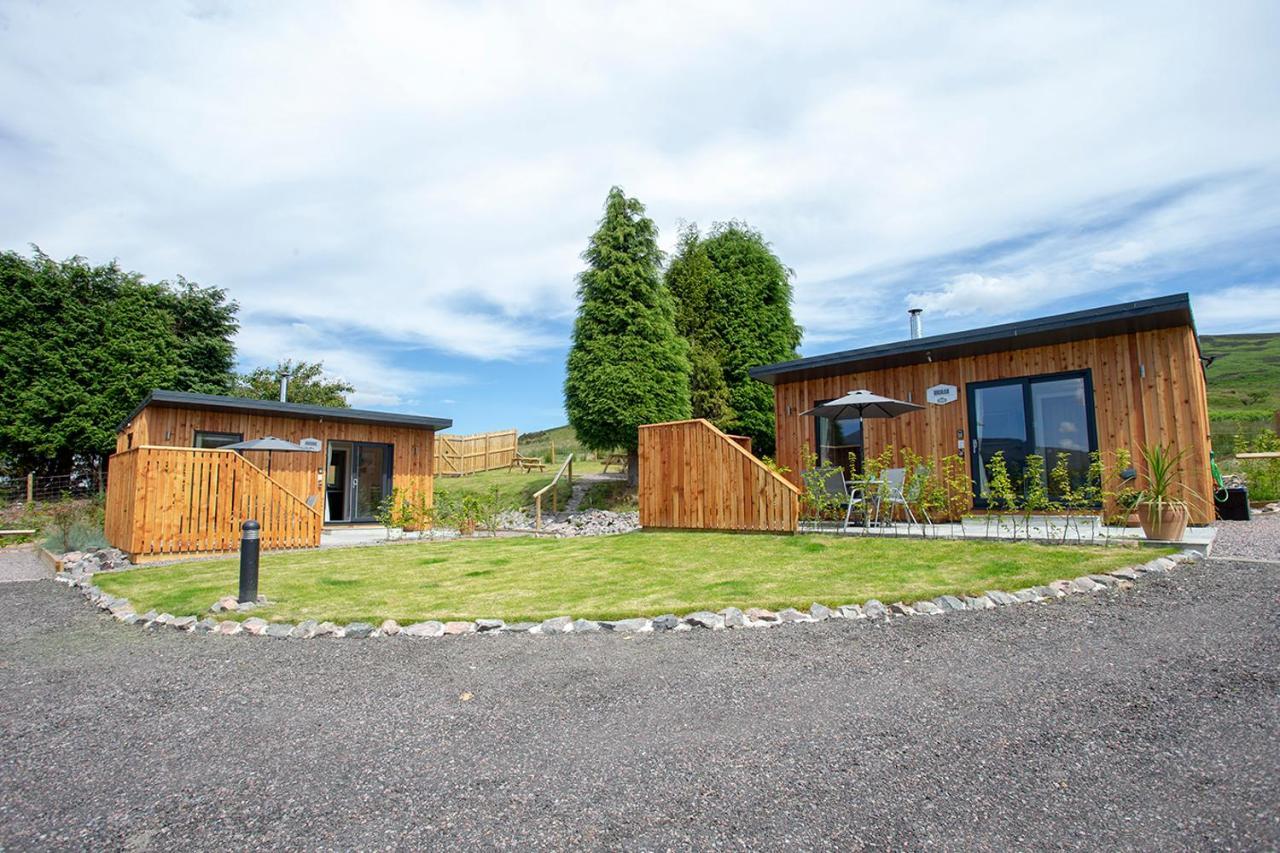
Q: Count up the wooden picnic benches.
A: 2